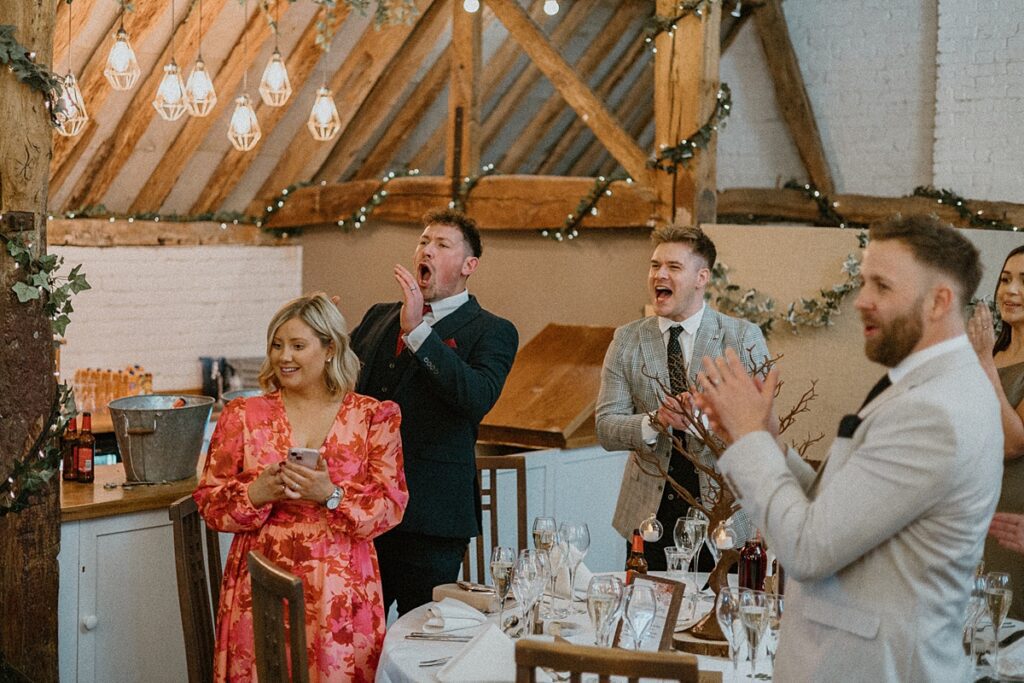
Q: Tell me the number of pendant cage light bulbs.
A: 7